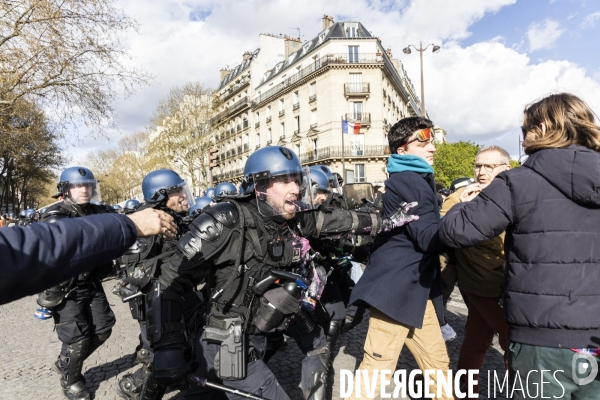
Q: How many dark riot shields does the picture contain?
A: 1